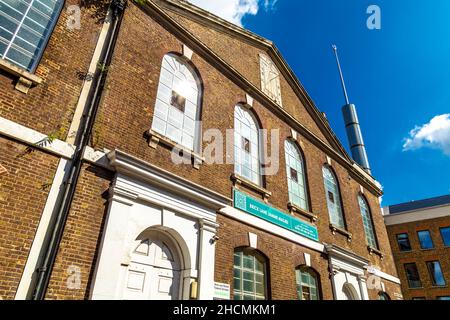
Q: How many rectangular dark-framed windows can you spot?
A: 5